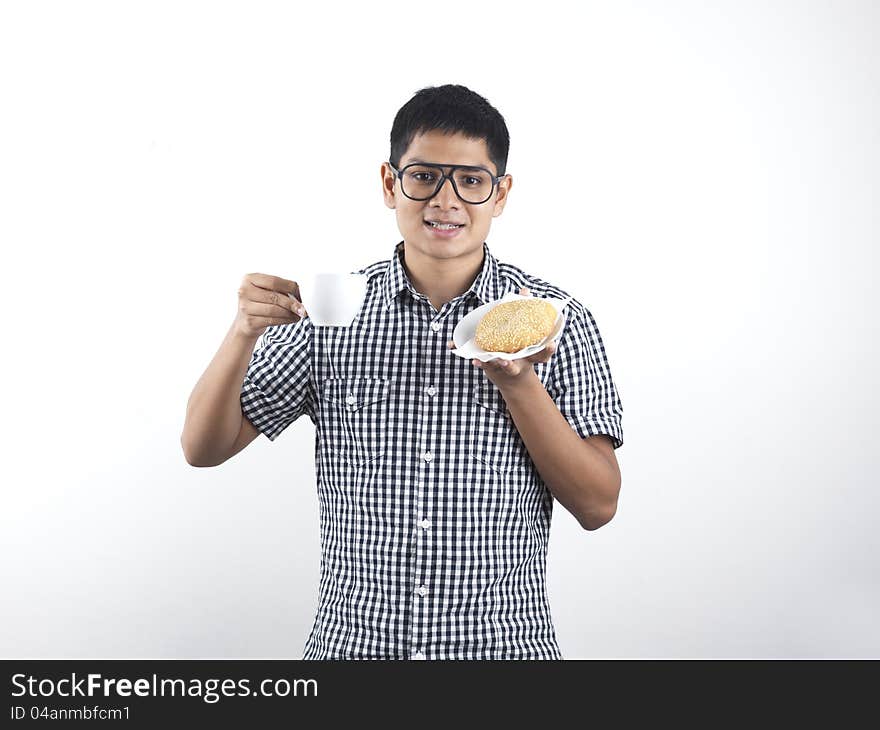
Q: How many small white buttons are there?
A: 7